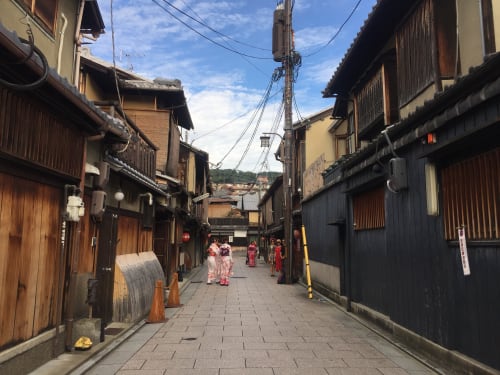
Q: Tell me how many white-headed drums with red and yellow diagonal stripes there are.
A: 0